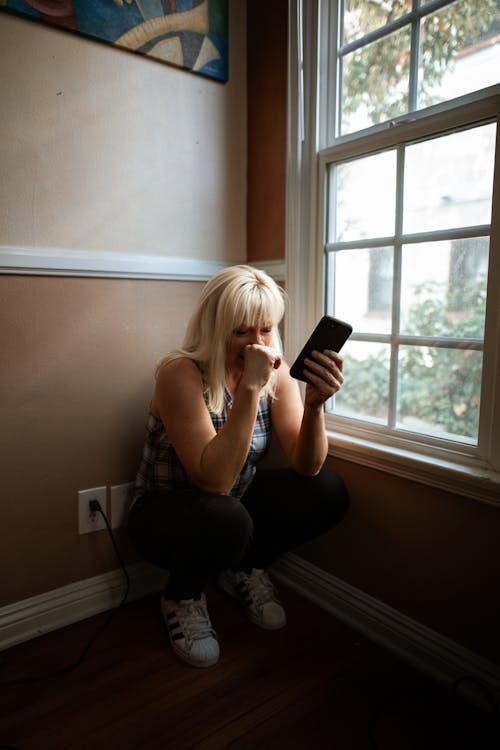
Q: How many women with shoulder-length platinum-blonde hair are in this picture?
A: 1